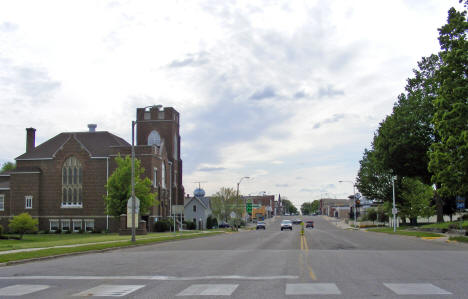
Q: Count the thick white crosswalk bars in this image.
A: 5